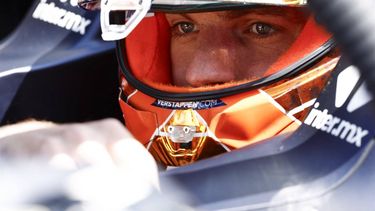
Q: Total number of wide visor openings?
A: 1